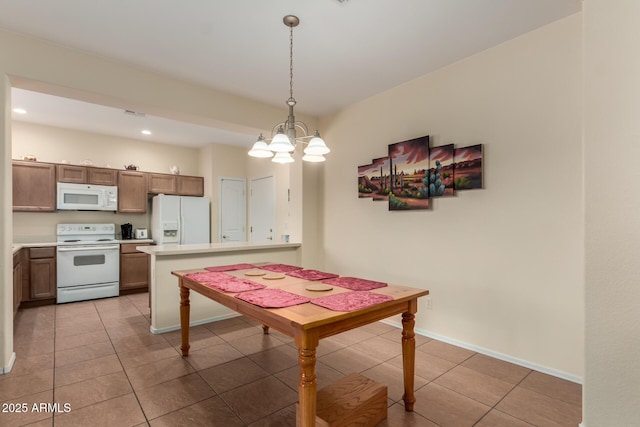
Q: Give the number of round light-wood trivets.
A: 3